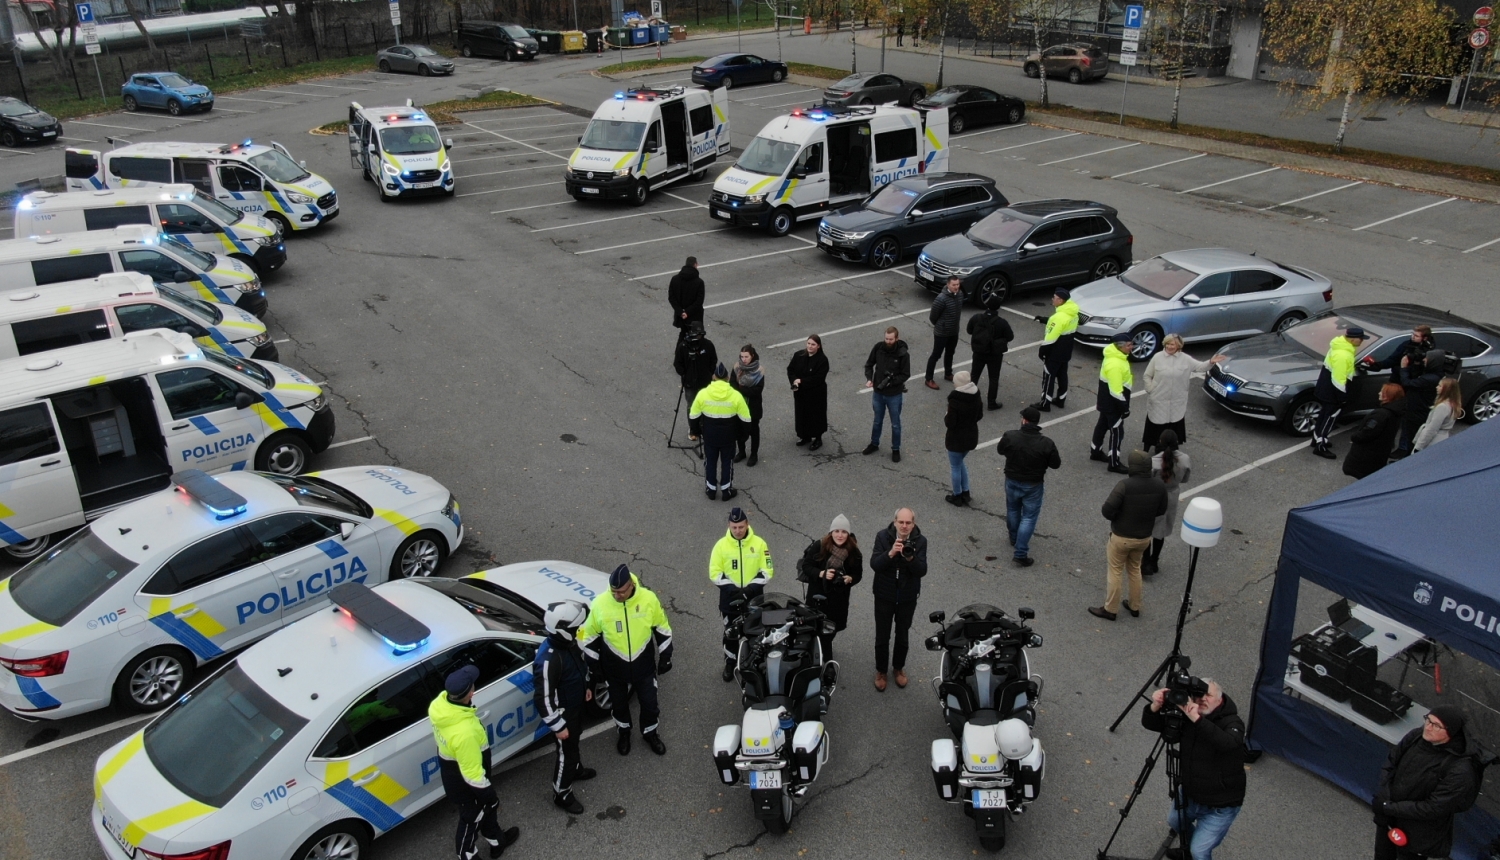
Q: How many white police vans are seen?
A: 8